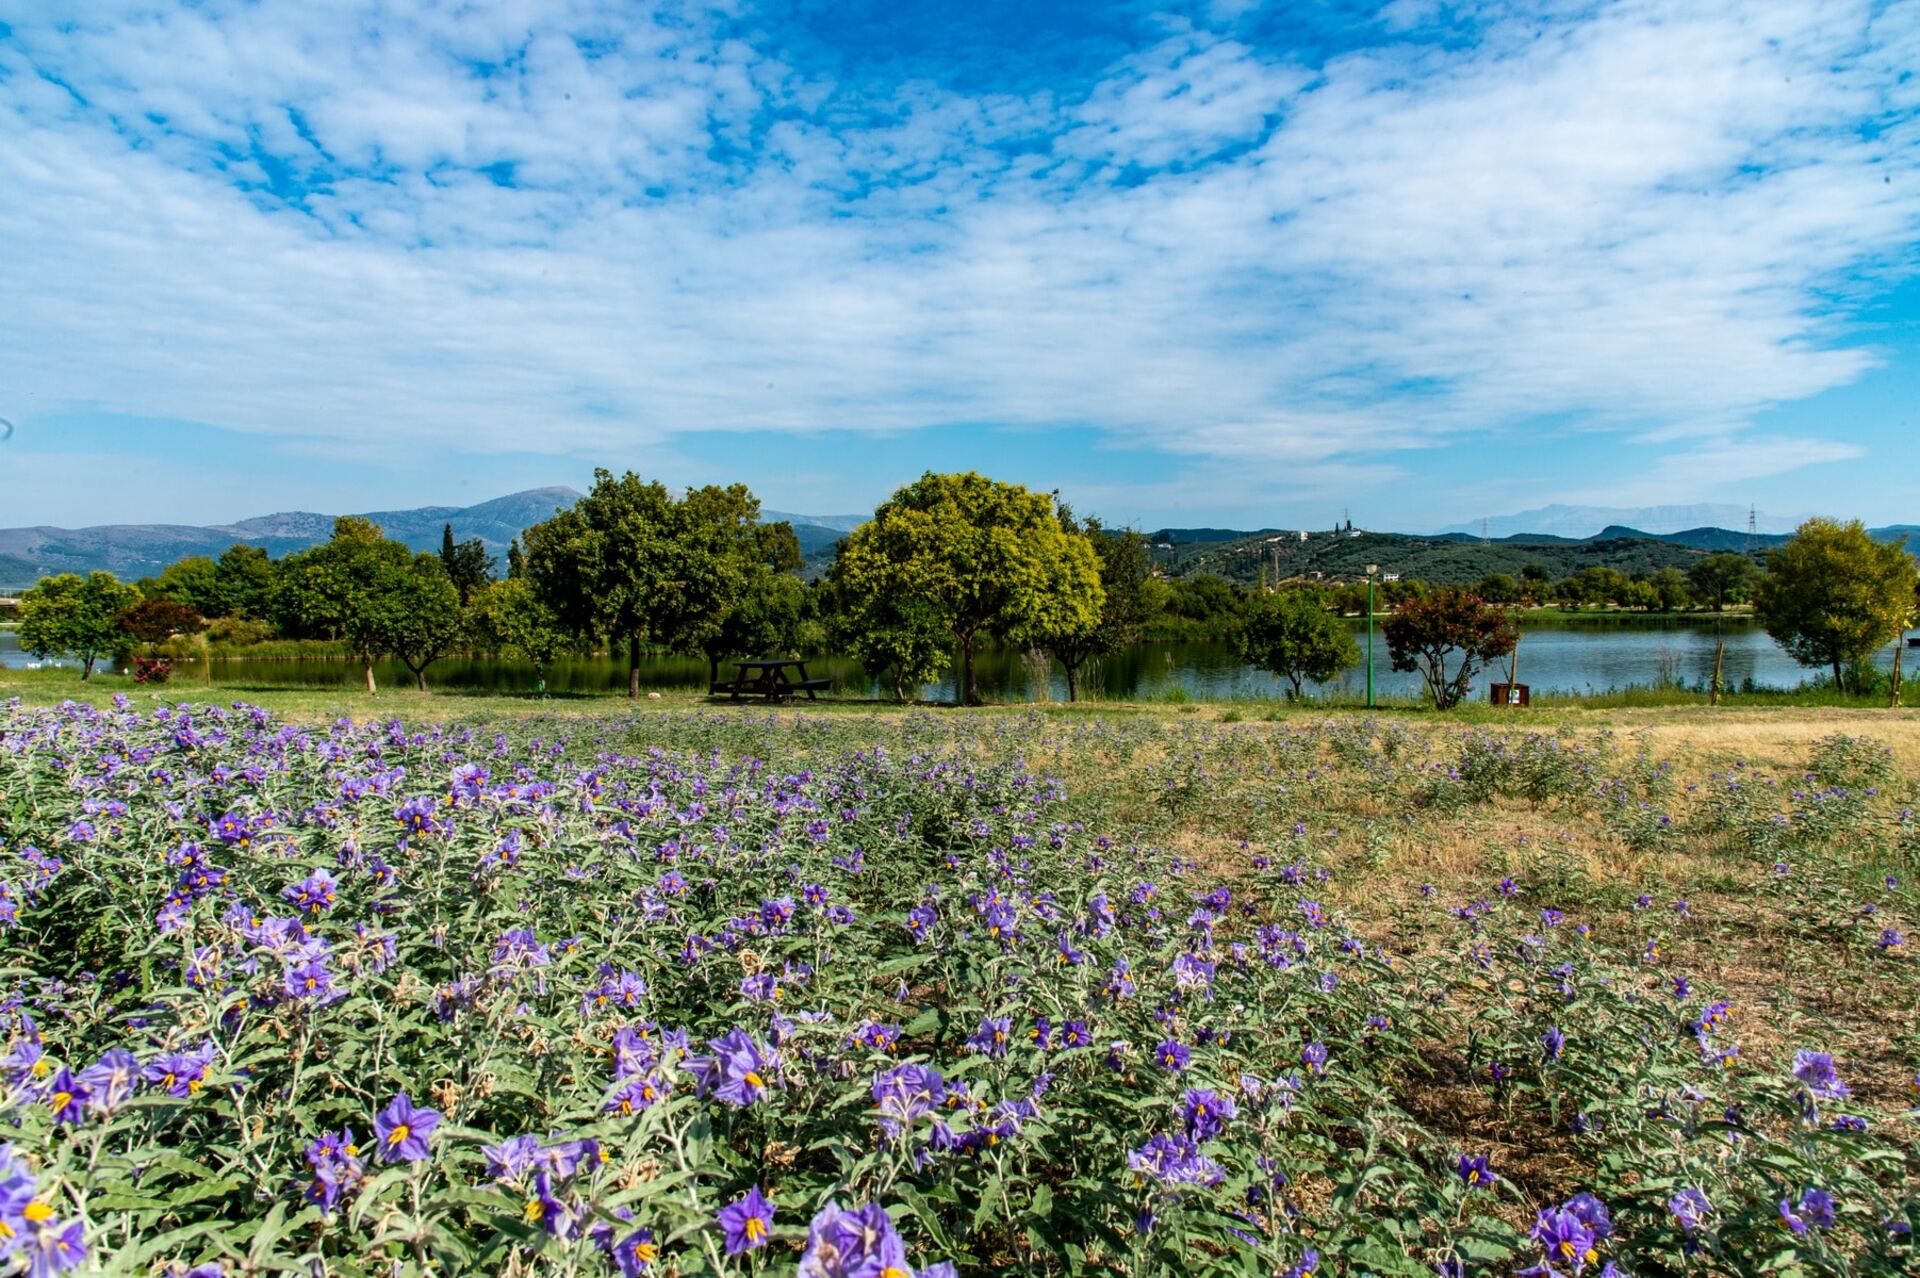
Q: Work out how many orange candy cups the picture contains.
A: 0